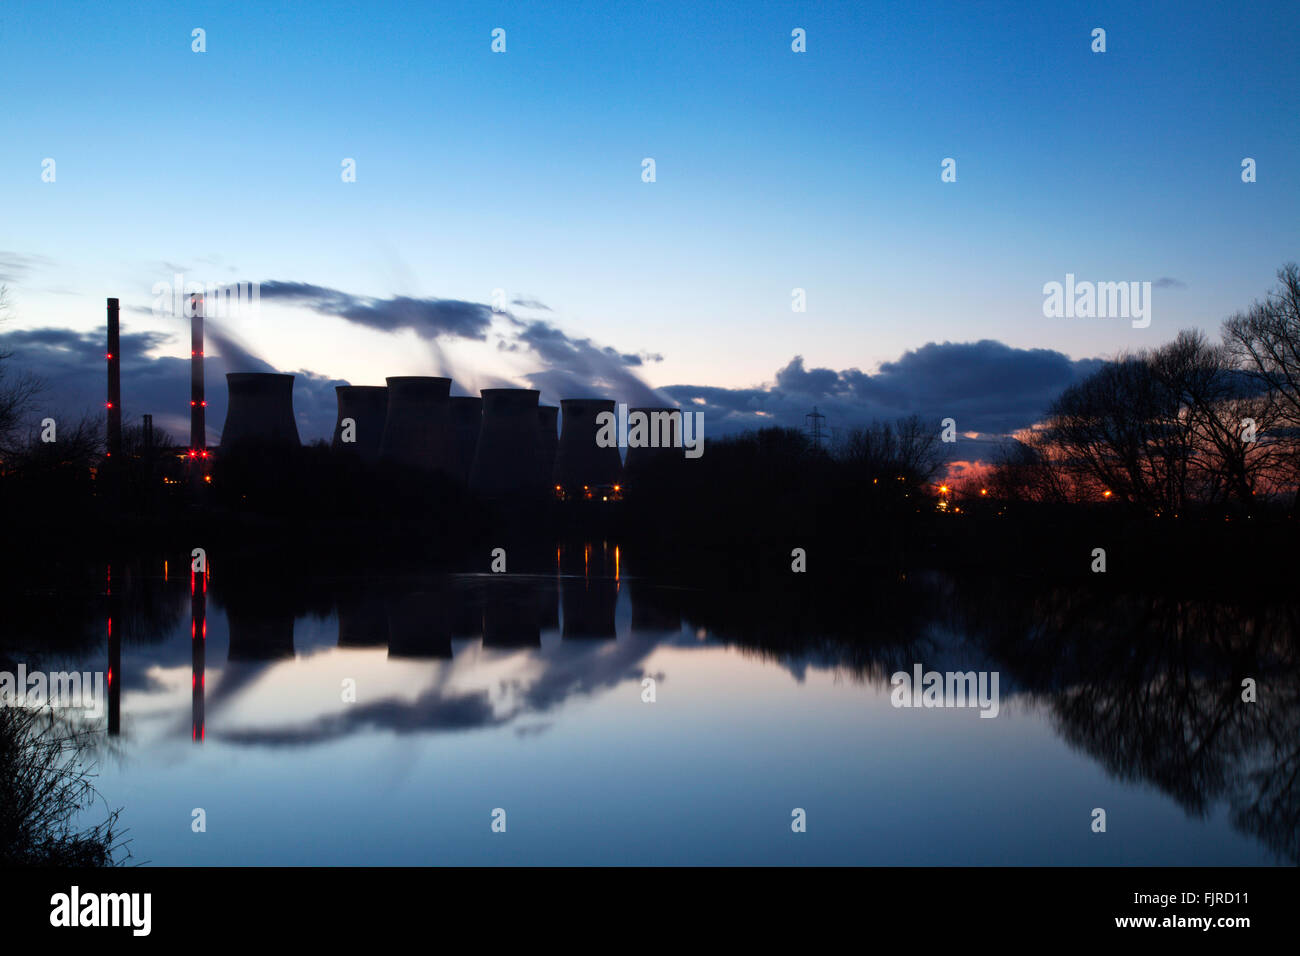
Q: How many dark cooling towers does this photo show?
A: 8